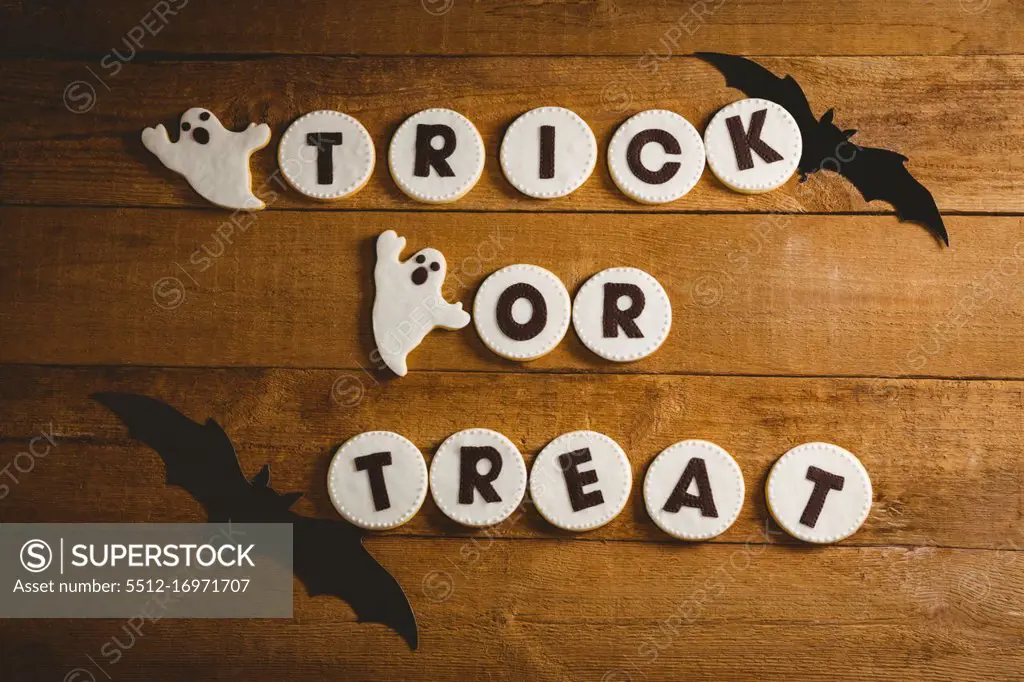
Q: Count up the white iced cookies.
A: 14